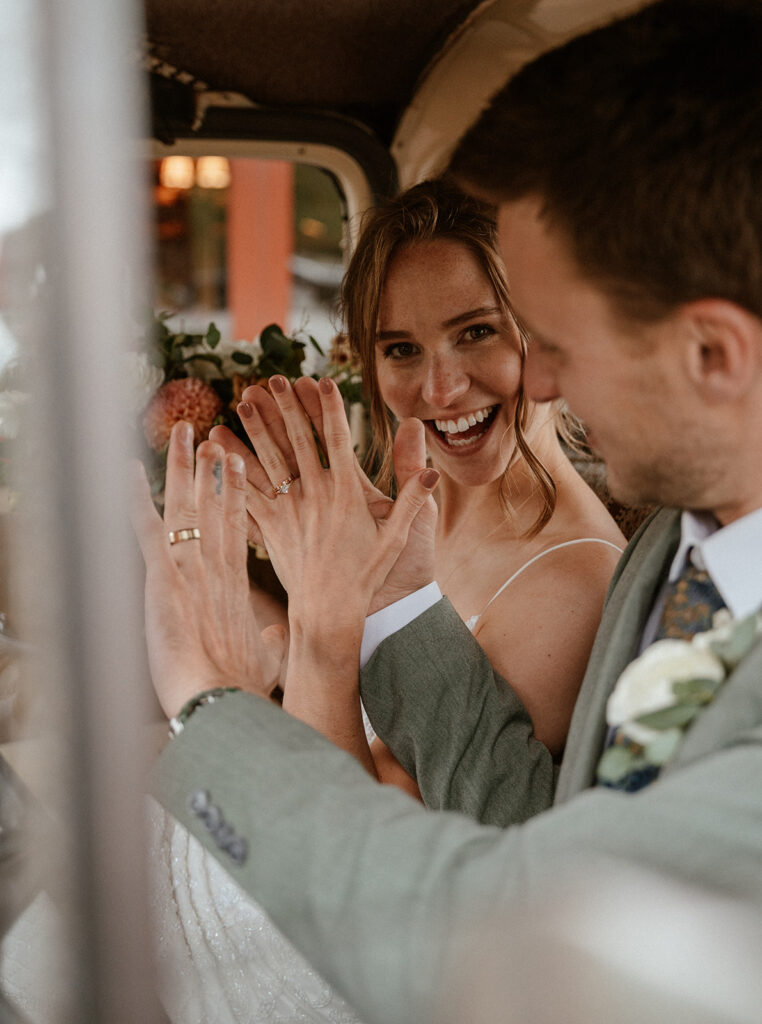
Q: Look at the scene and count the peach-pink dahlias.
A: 1